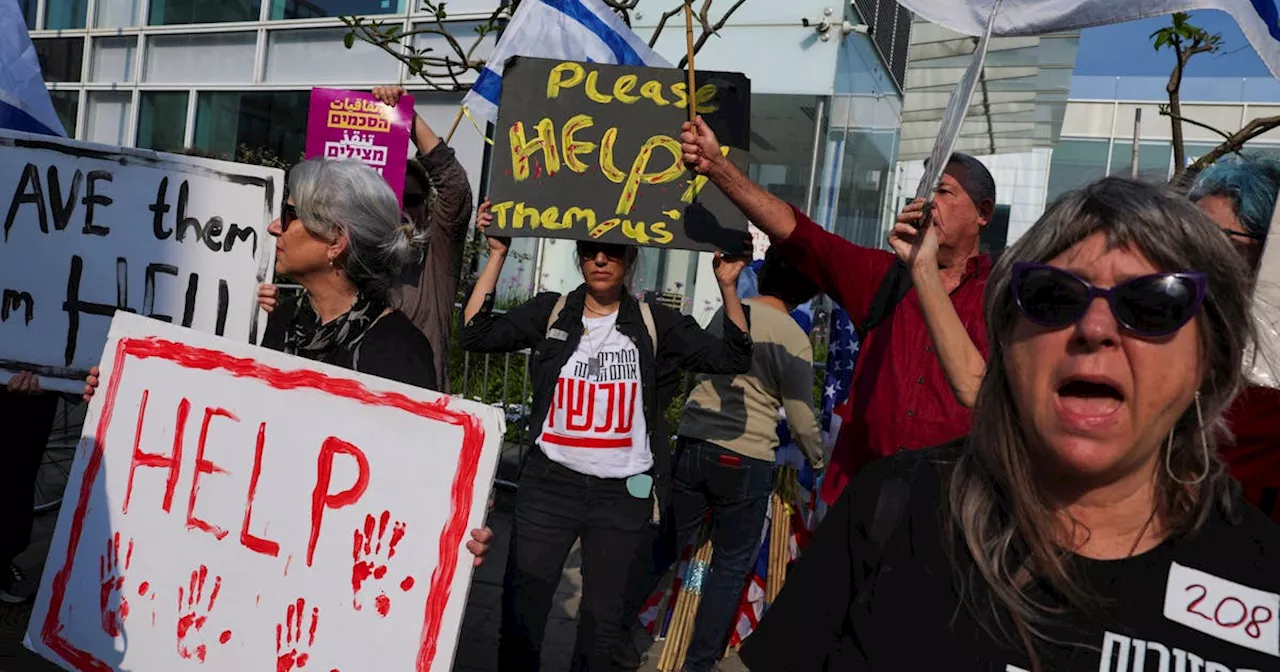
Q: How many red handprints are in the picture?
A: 4